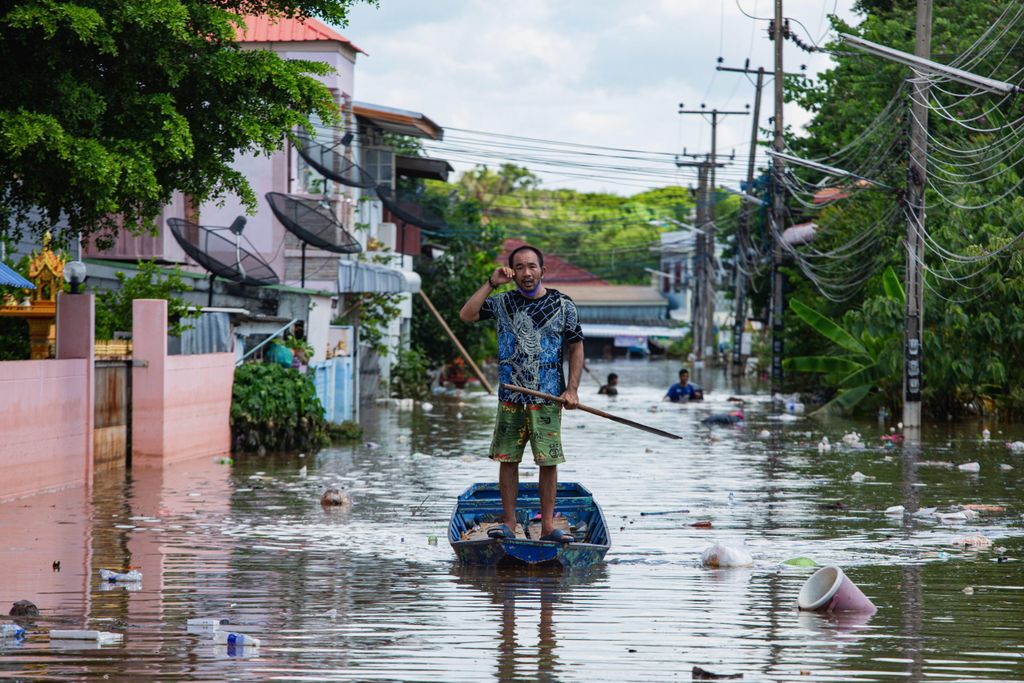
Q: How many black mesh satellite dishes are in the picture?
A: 4